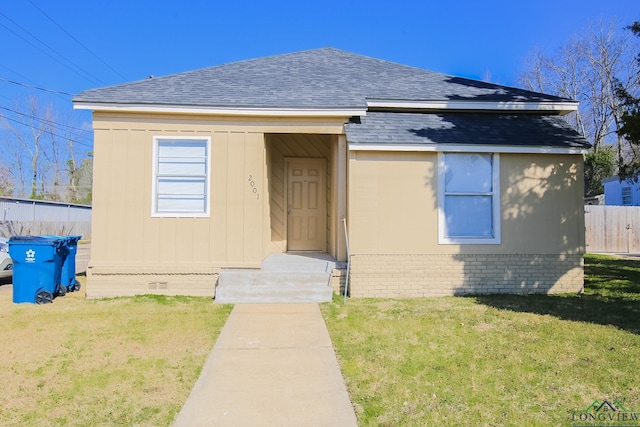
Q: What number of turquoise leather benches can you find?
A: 0